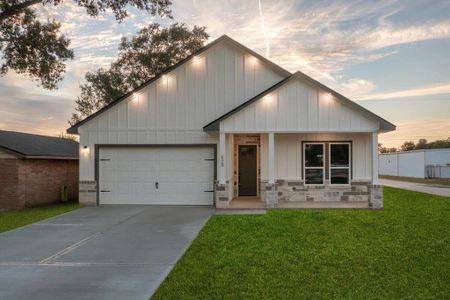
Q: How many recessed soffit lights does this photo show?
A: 6